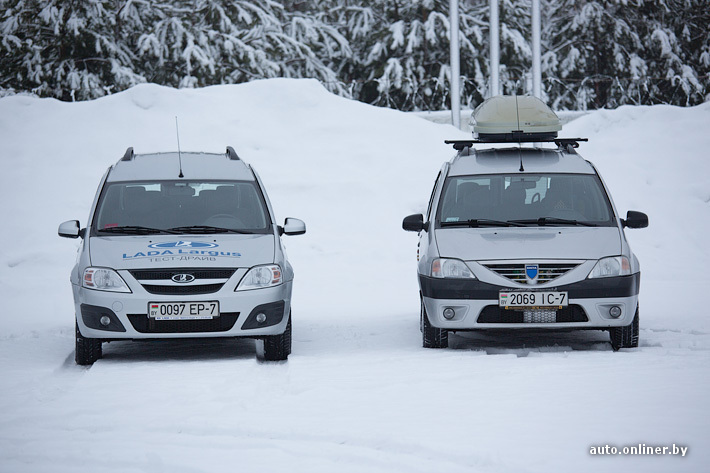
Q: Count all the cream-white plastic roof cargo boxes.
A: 1